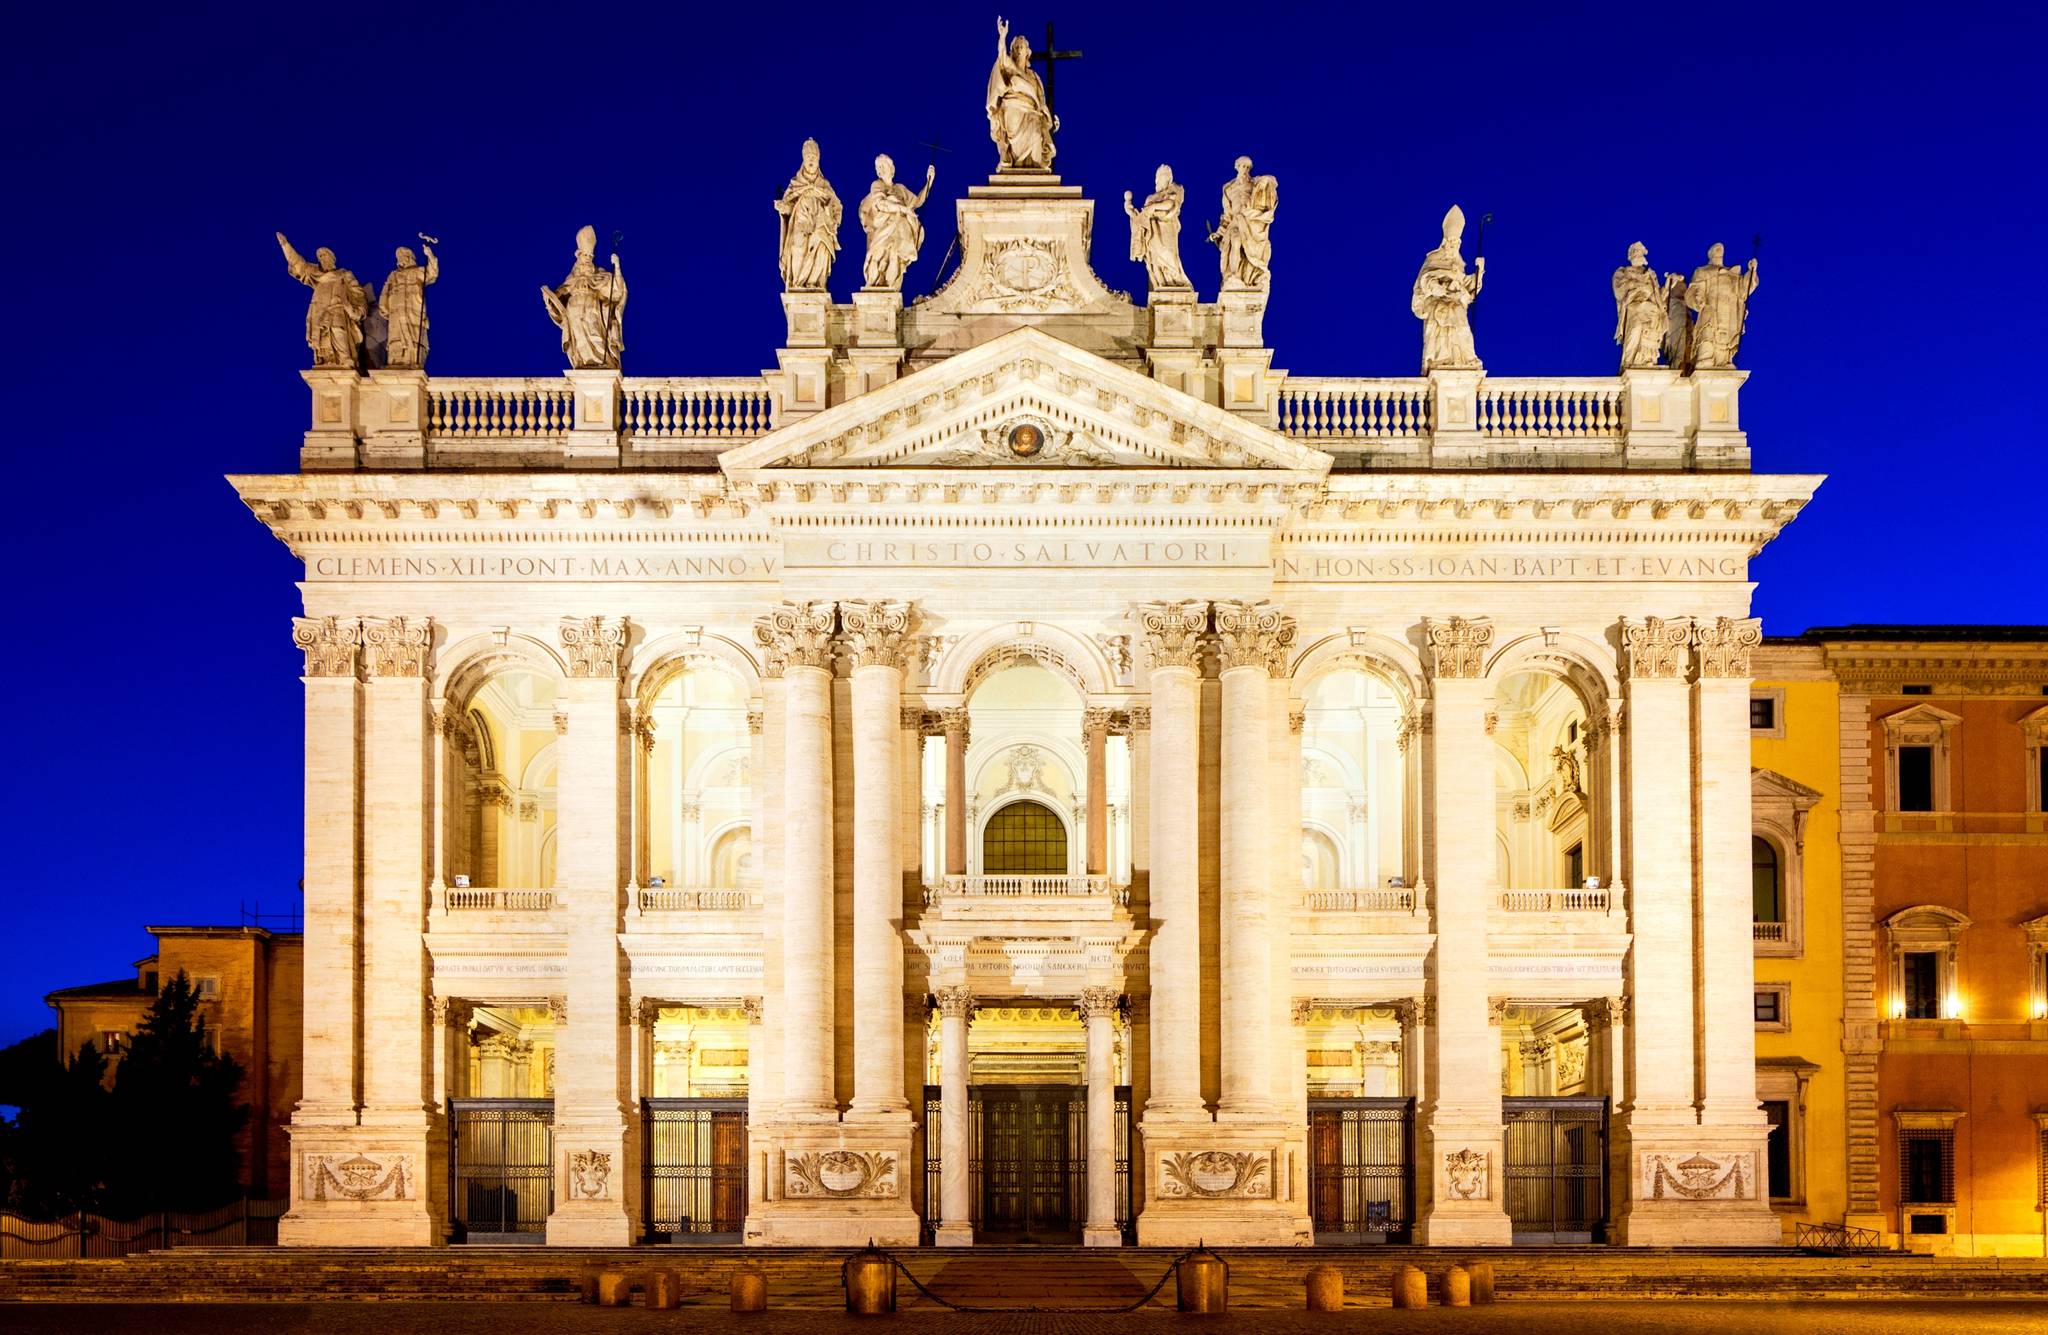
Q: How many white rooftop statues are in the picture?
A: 11